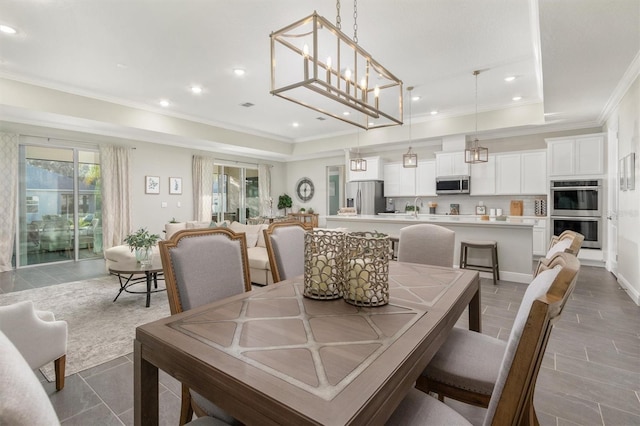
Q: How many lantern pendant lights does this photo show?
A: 3